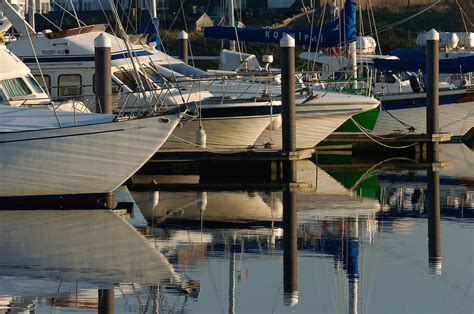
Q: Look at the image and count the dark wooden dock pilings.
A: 4